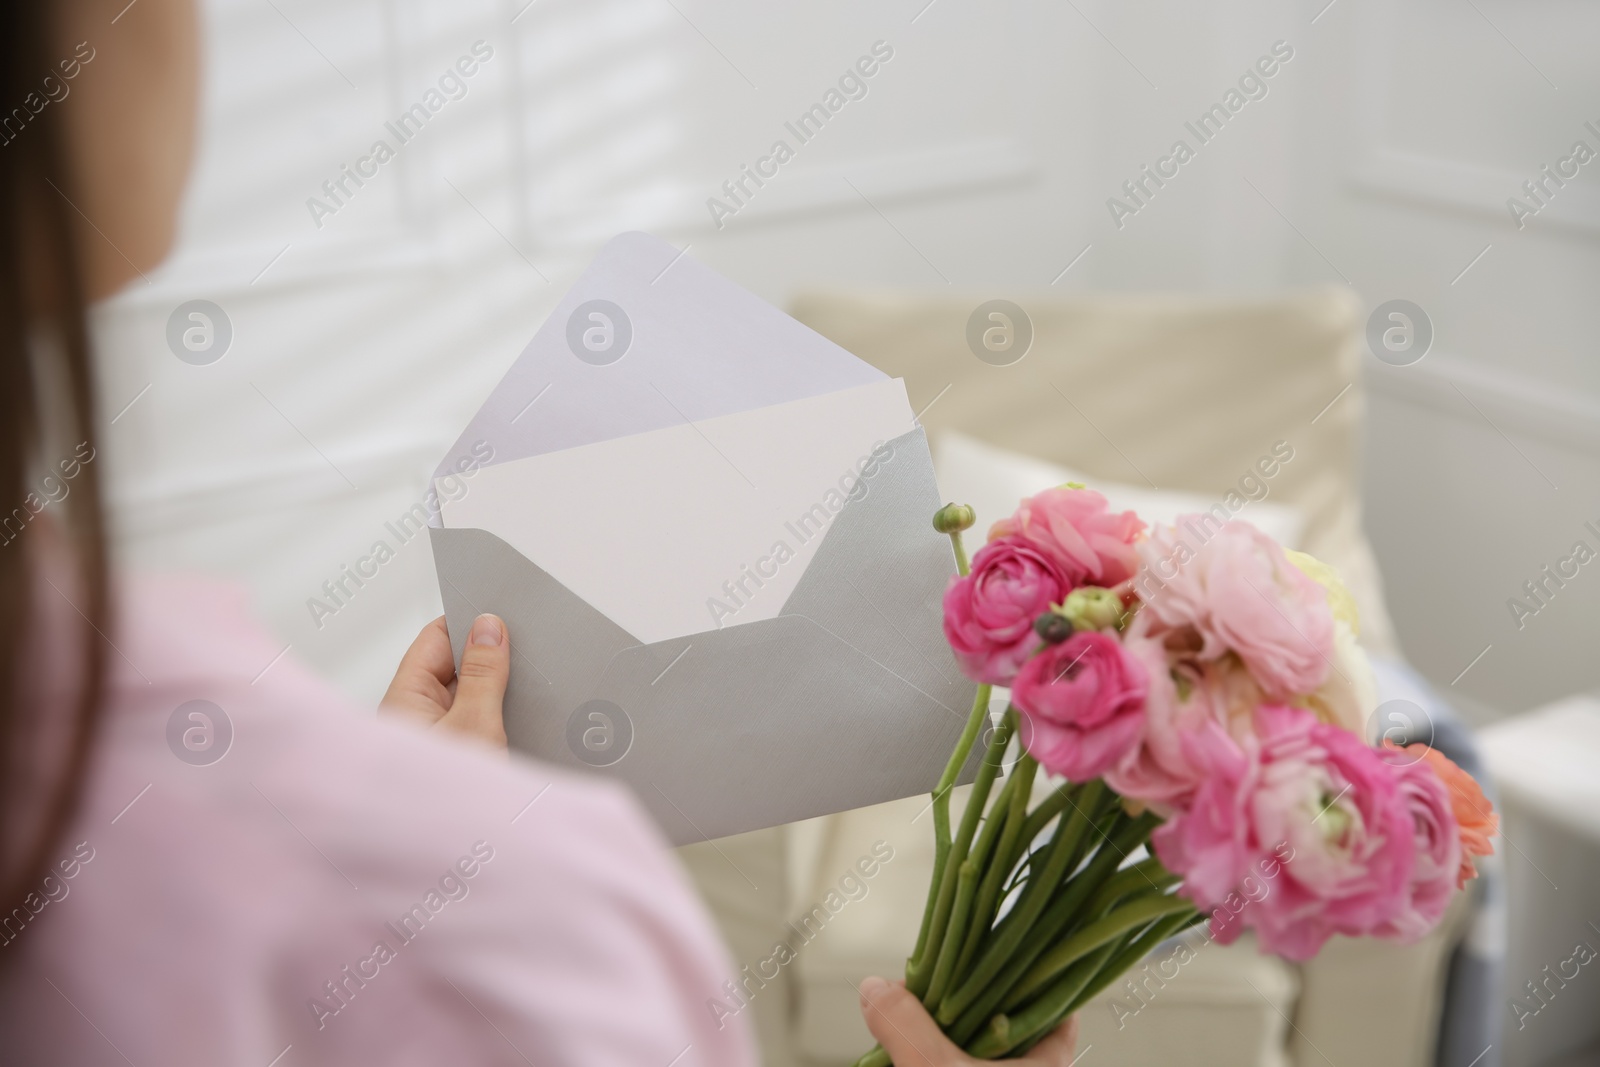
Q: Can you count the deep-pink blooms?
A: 2